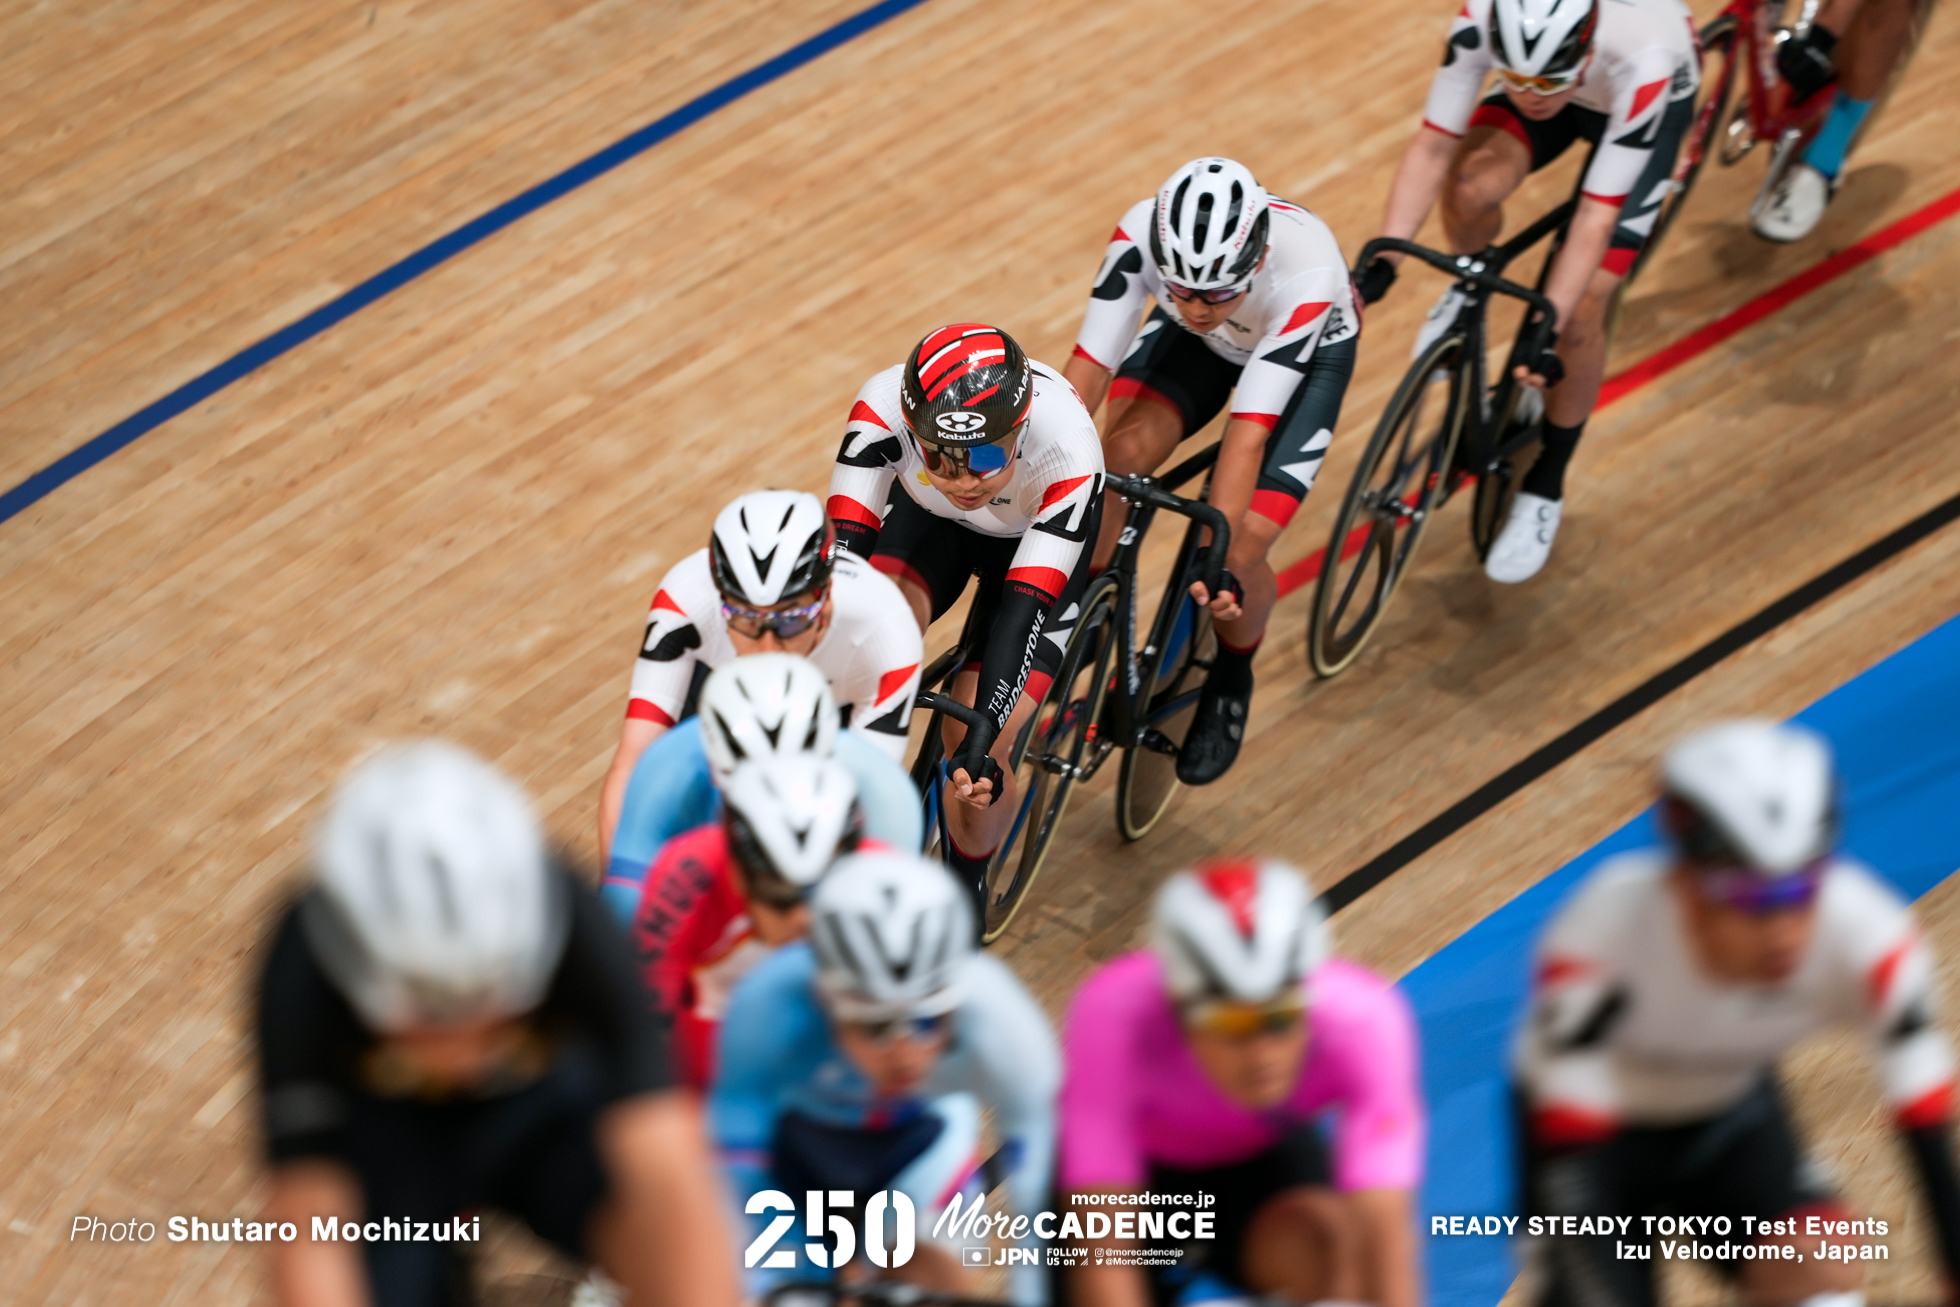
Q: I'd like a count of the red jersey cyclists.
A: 1